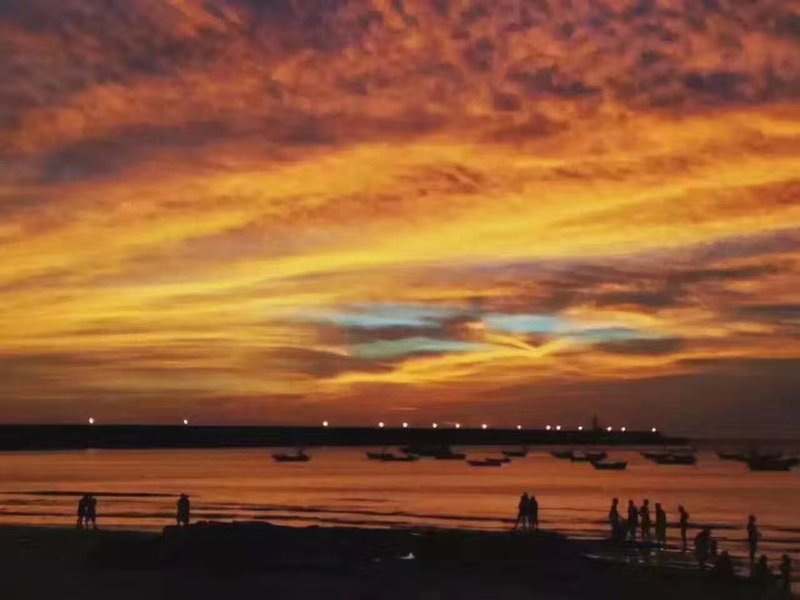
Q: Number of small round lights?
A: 15